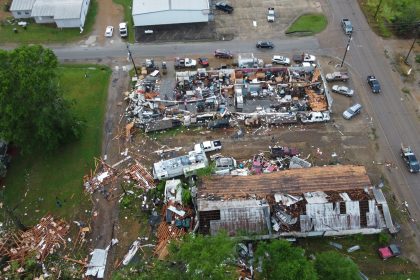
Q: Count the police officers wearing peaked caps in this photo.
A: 0